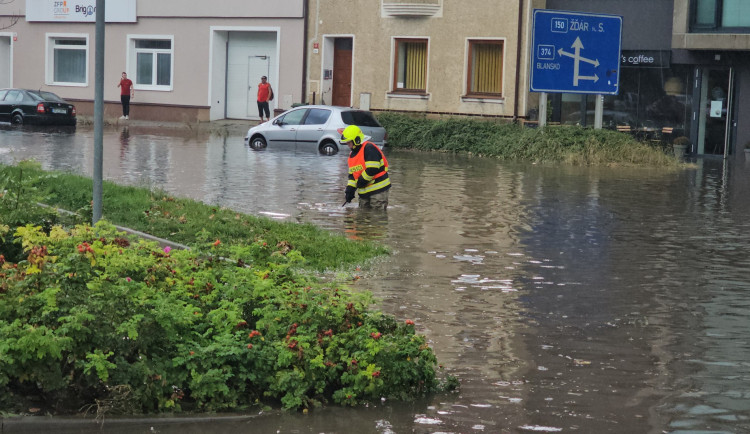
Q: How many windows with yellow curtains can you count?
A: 2